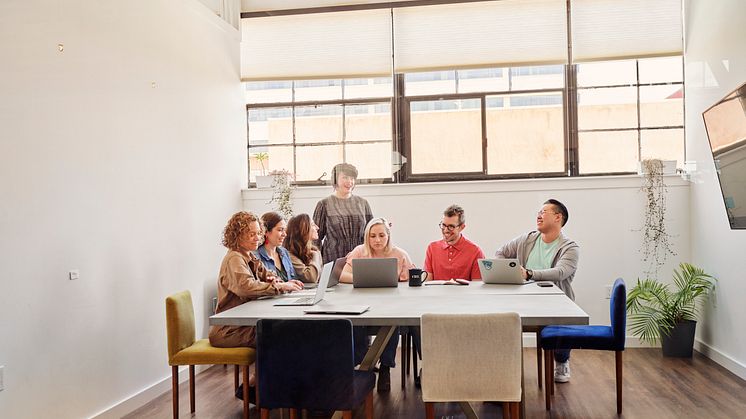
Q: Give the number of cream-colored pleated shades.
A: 3